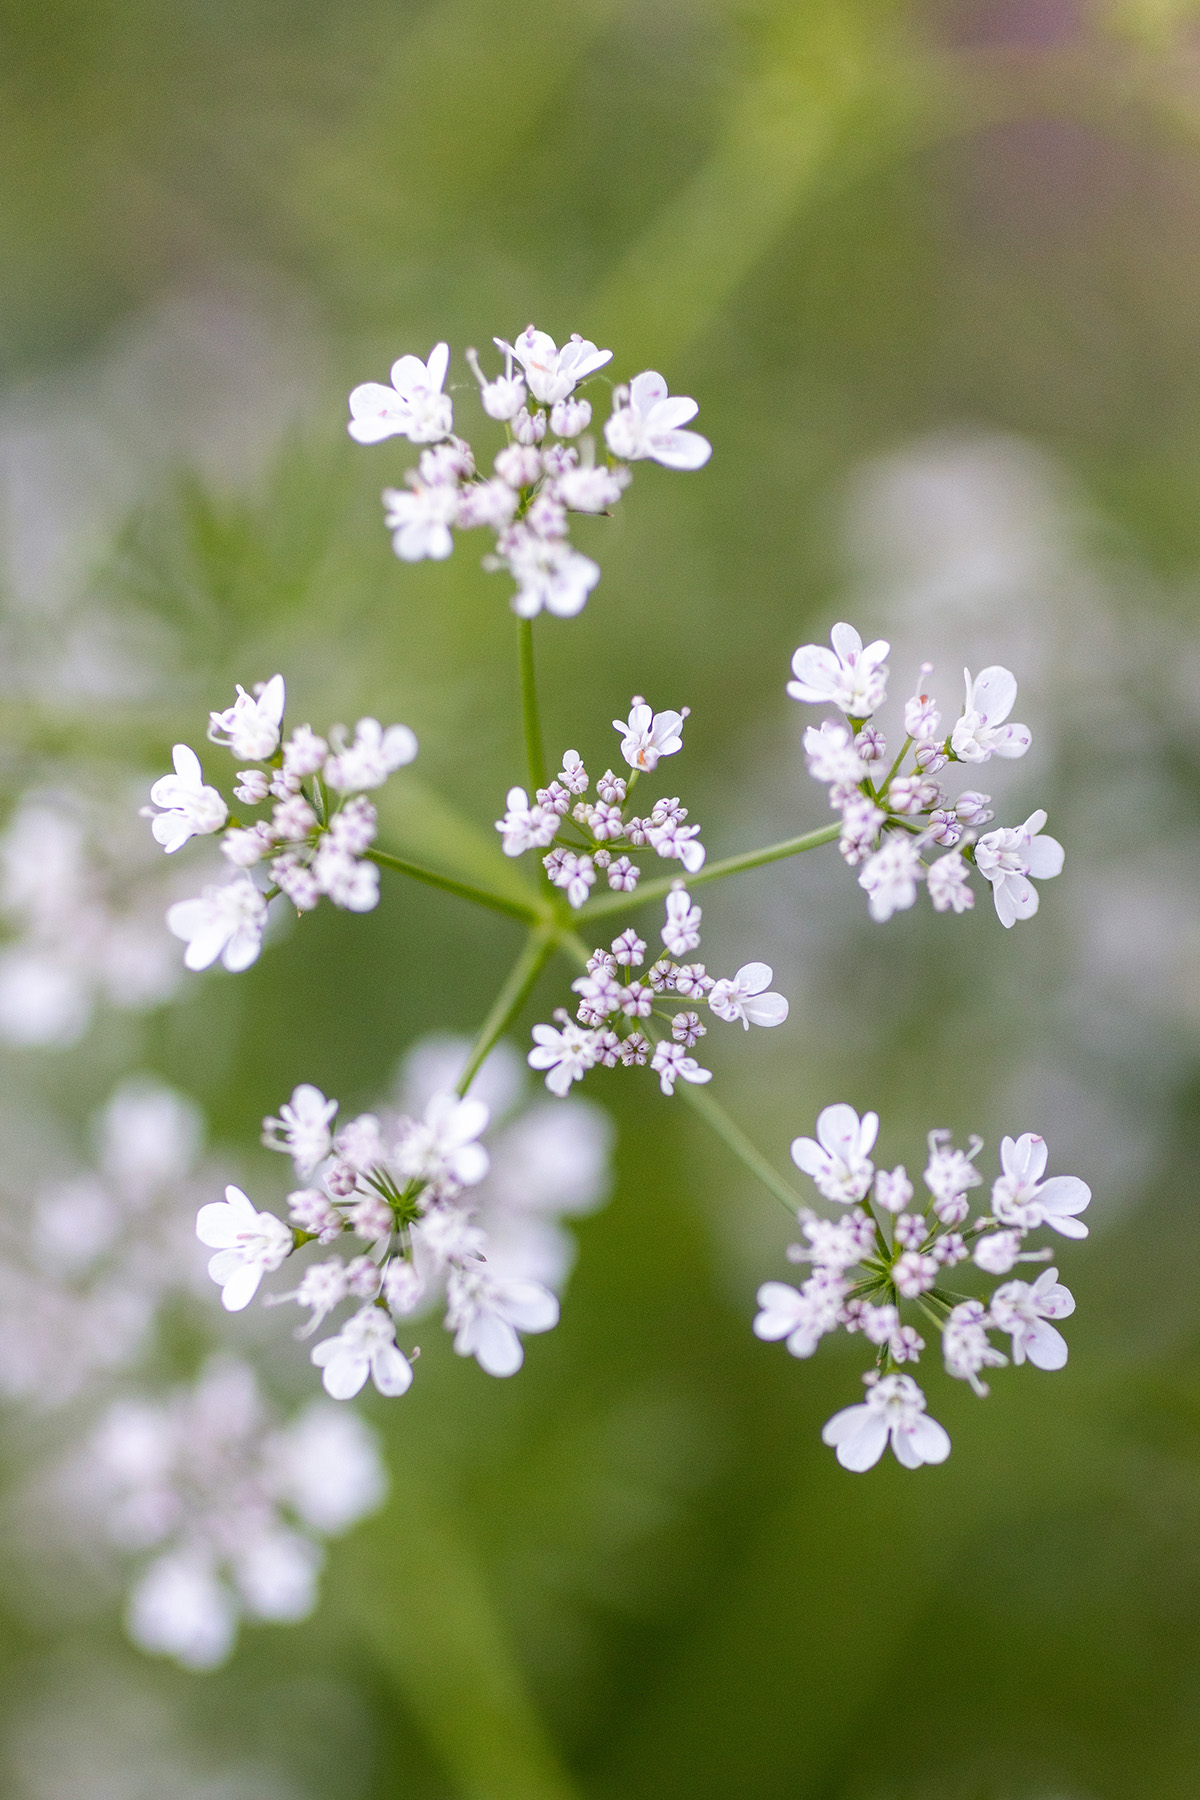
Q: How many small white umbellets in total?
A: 7